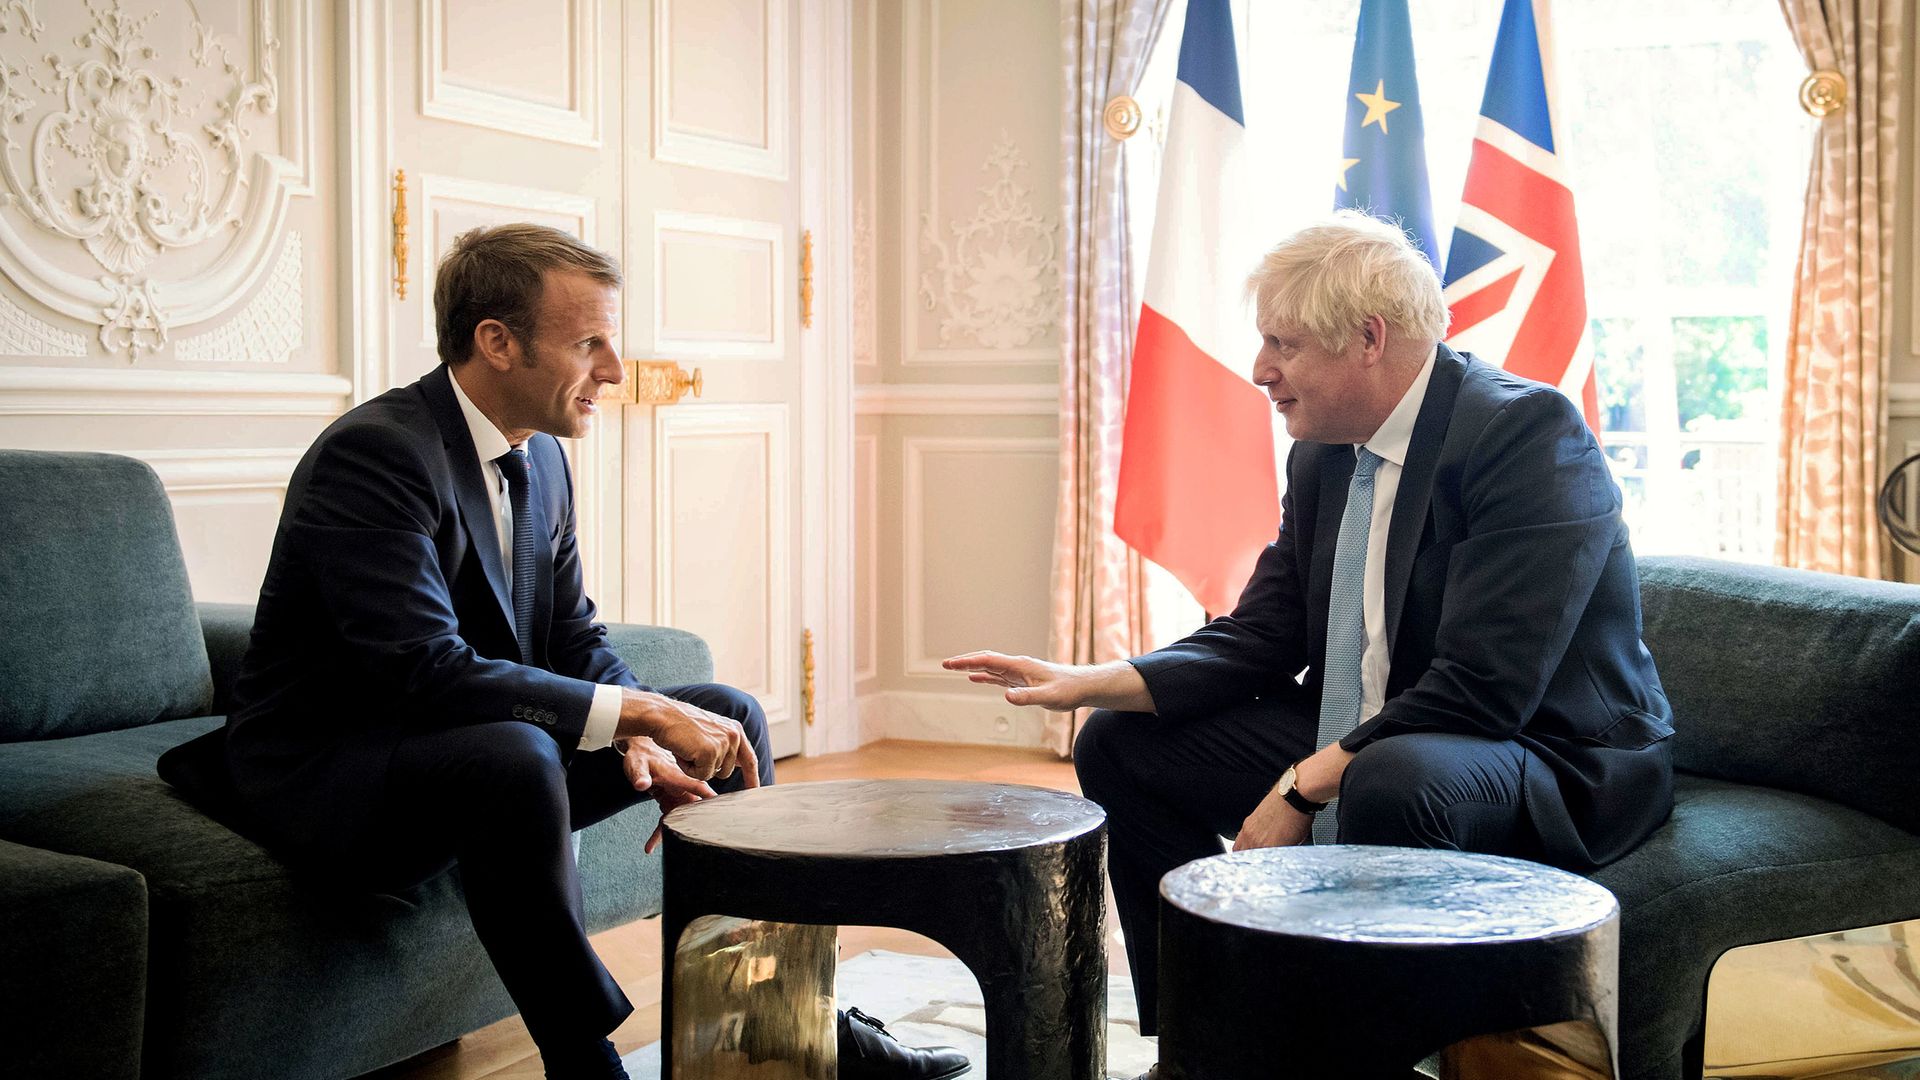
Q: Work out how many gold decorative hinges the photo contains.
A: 3